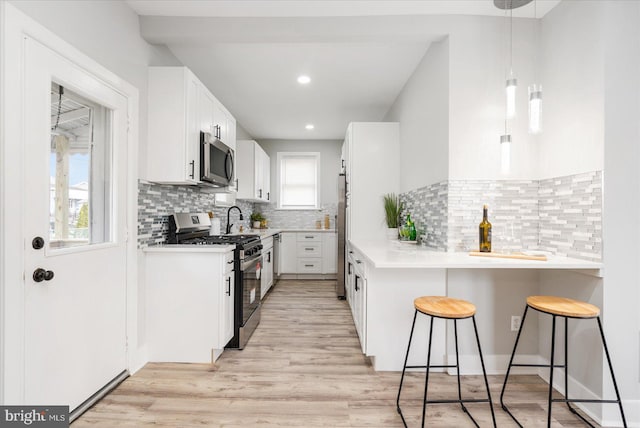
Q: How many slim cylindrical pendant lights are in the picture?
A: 3